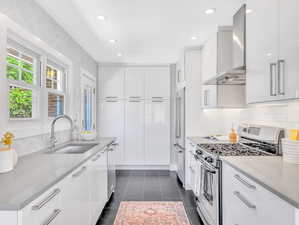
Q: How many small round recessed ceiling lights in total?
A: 5